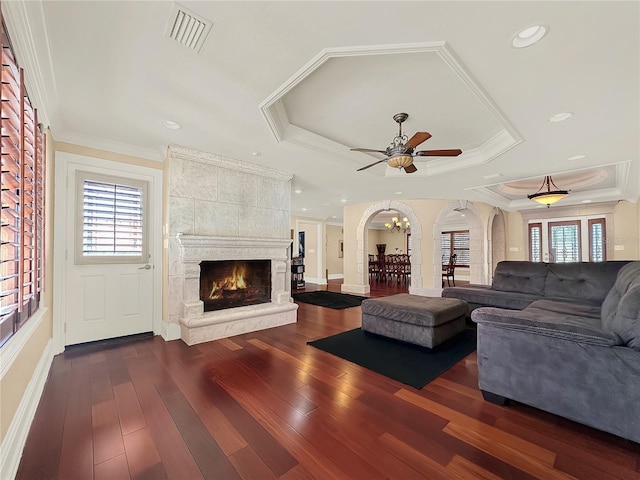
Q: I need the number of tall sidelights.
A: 2